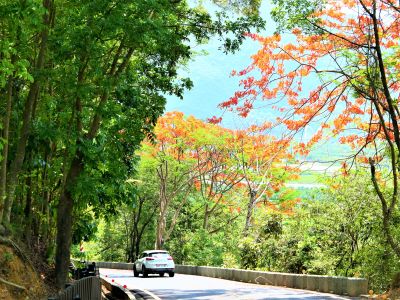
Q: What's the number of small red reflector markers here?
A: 3